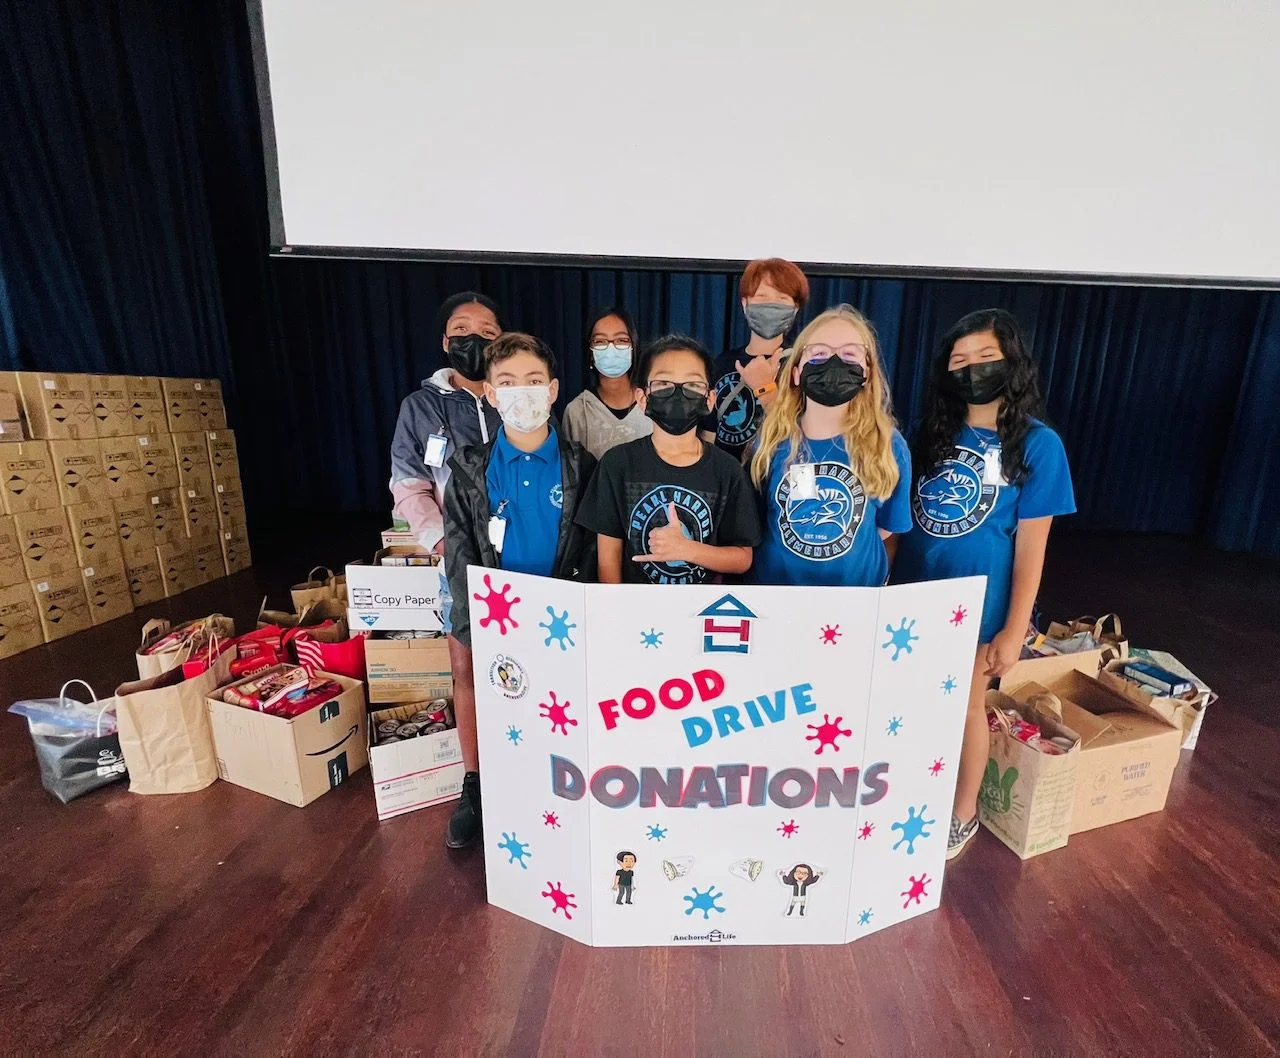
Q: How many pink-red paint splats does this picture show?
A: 11